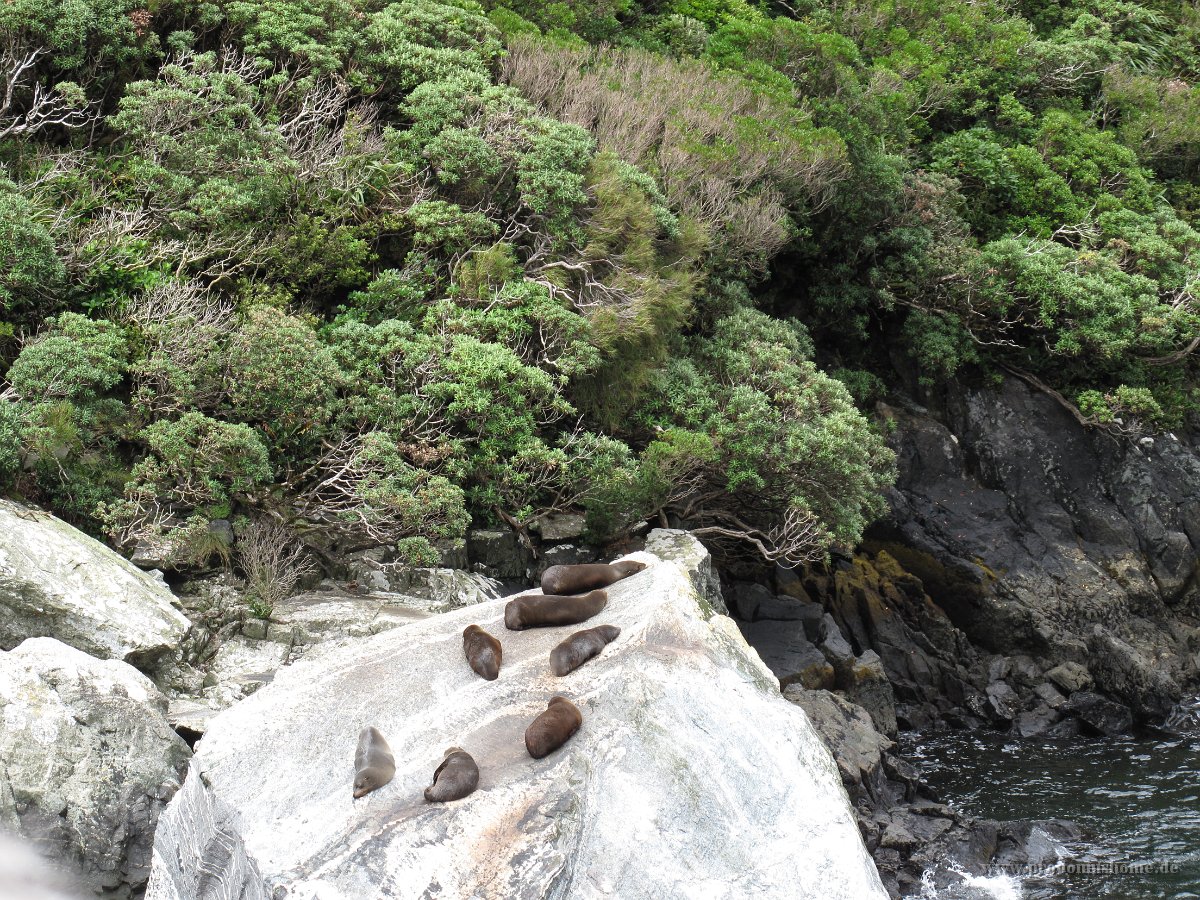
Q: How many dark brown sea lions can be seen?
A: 6